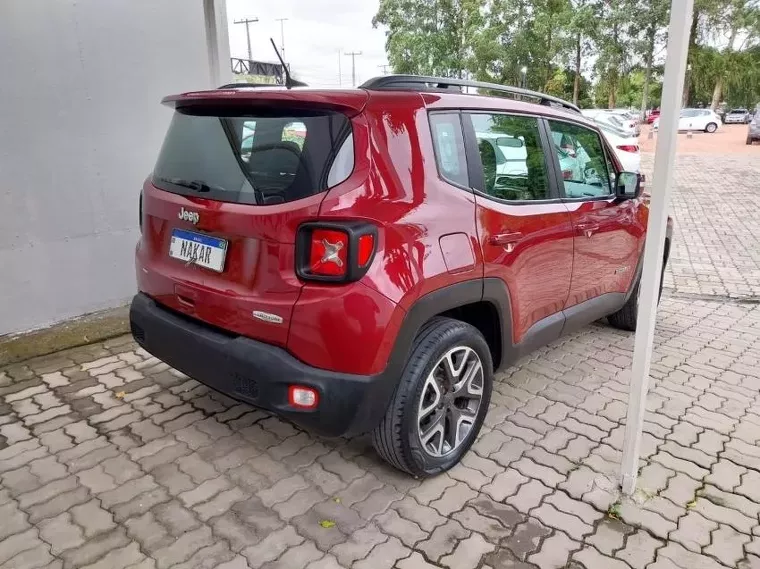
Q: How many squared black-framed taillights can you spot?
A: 1